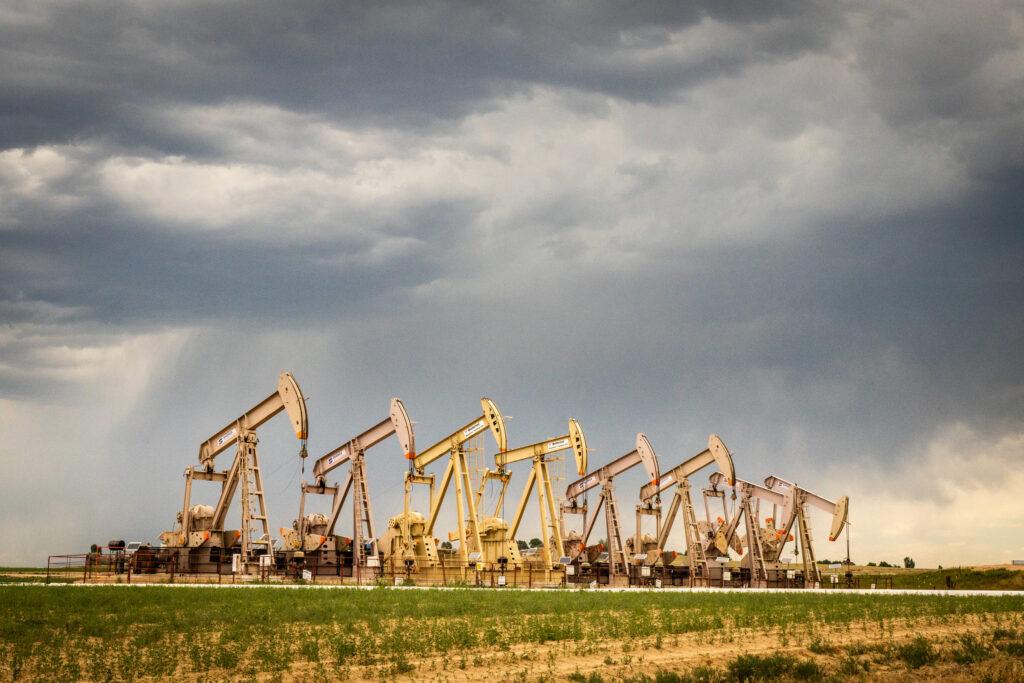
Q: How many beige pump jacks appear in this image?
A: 6